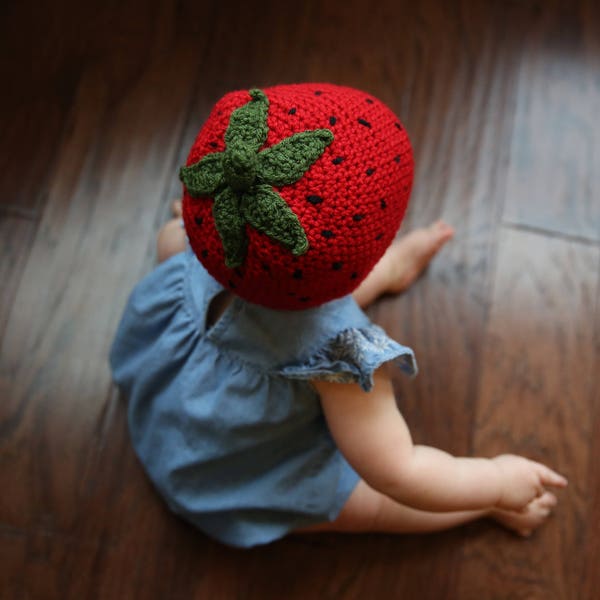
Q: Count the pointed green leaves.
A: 5